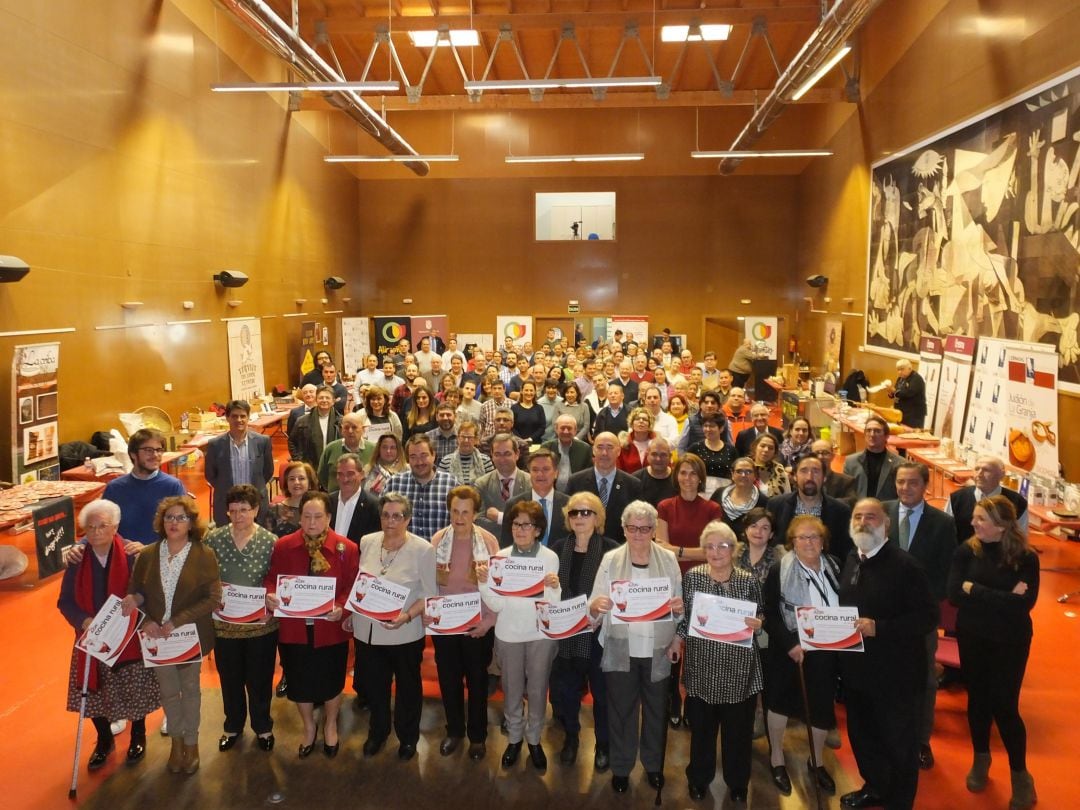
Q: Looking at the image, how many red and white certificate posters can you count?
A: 11